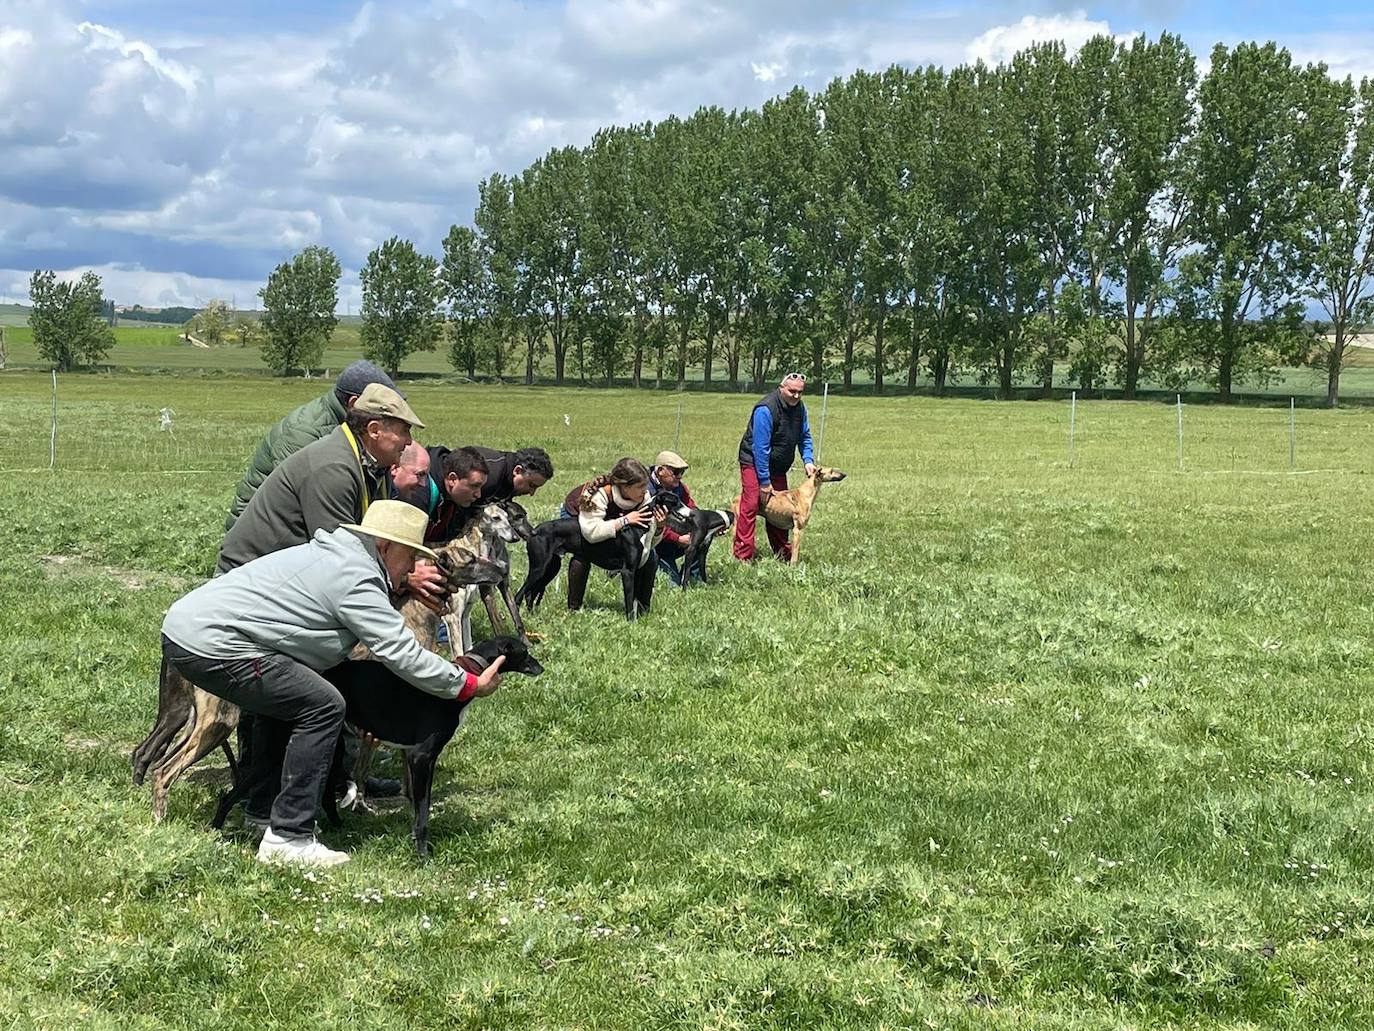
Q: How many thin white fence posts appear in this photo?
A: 6